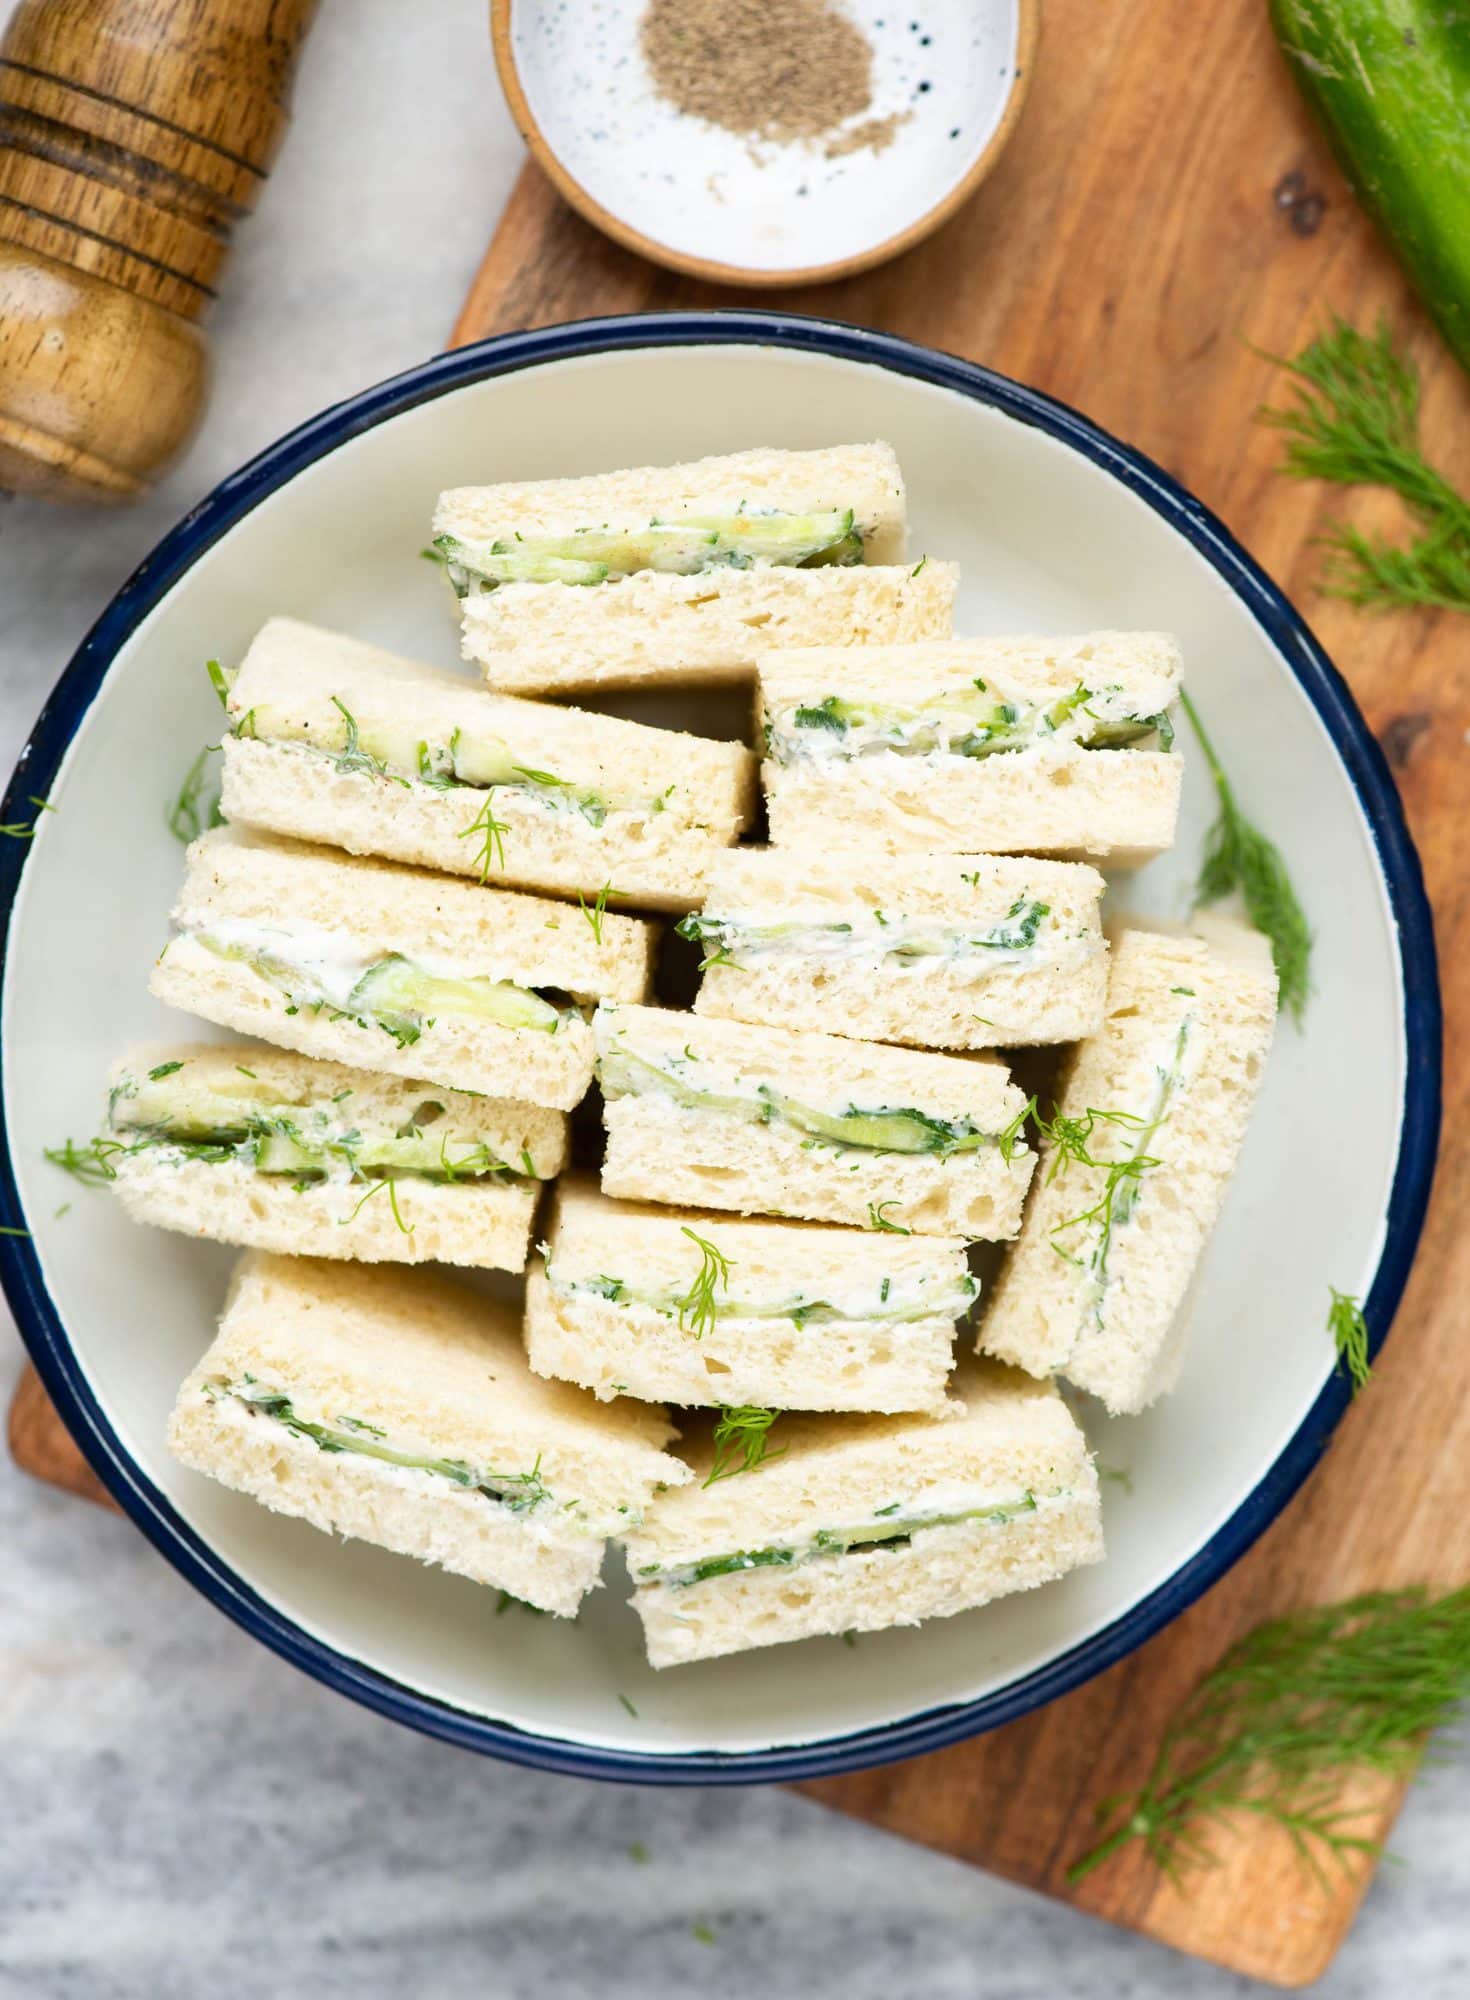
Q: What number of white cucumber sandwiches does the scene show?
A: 11